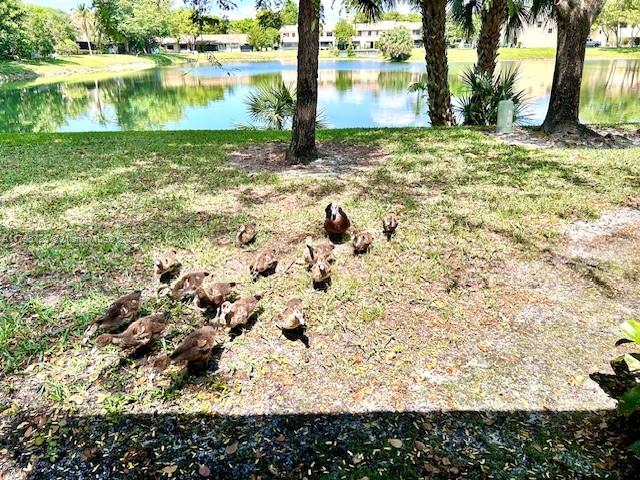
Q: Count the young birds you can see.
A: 14